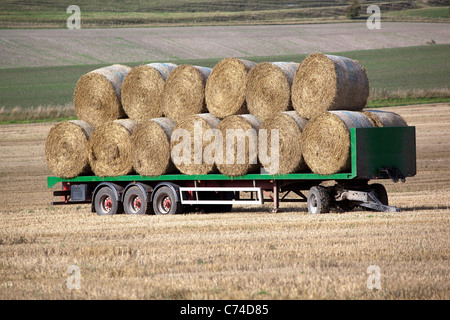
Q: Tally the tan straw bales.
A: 14